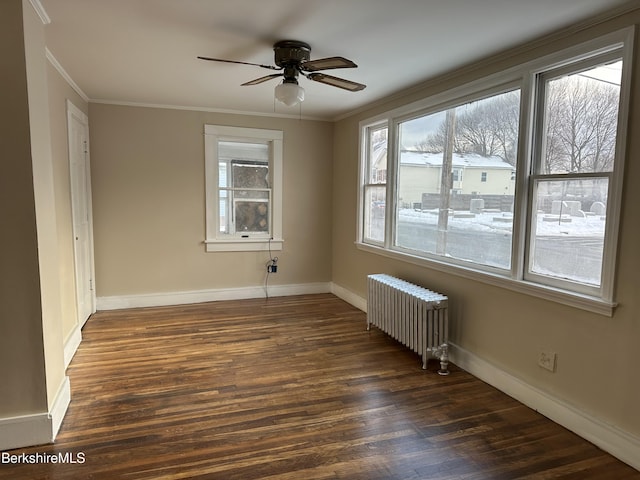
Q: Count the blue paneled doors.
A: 0